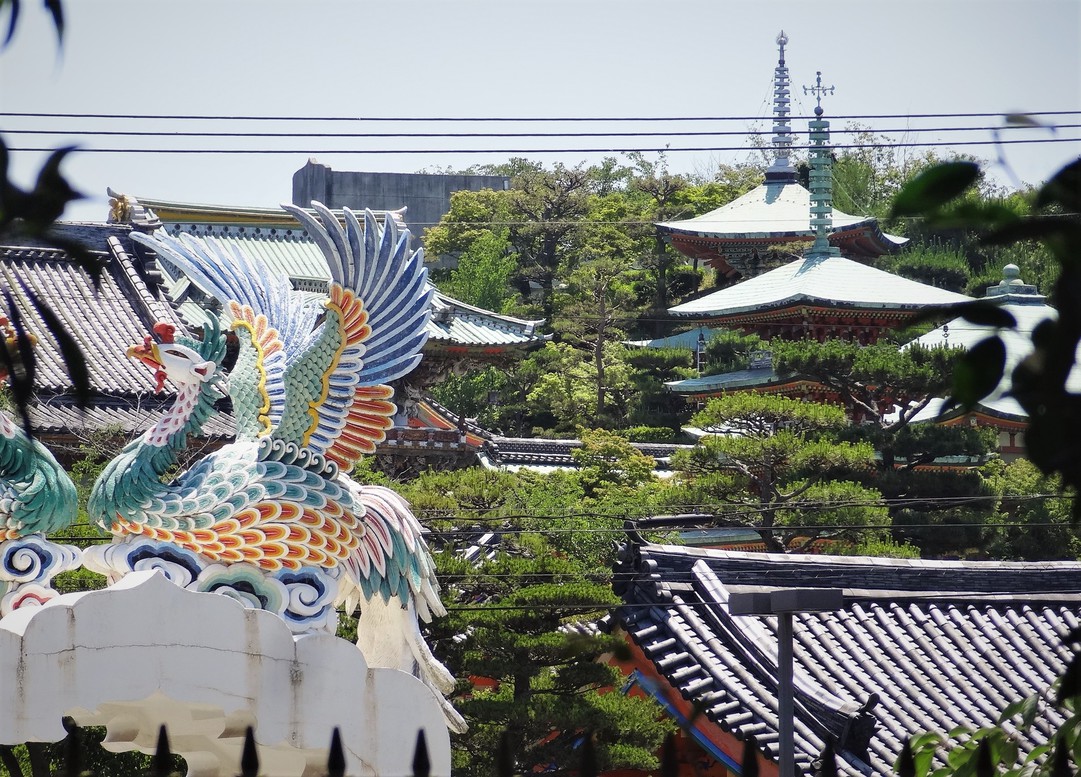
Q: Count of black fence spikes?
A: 13